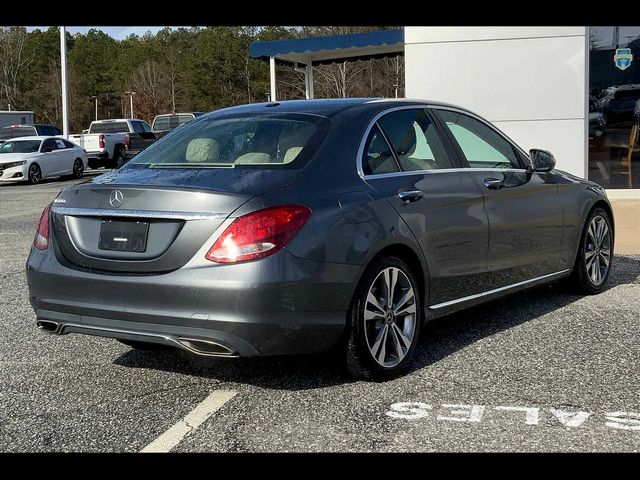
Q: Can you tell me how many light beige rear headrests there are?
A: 3